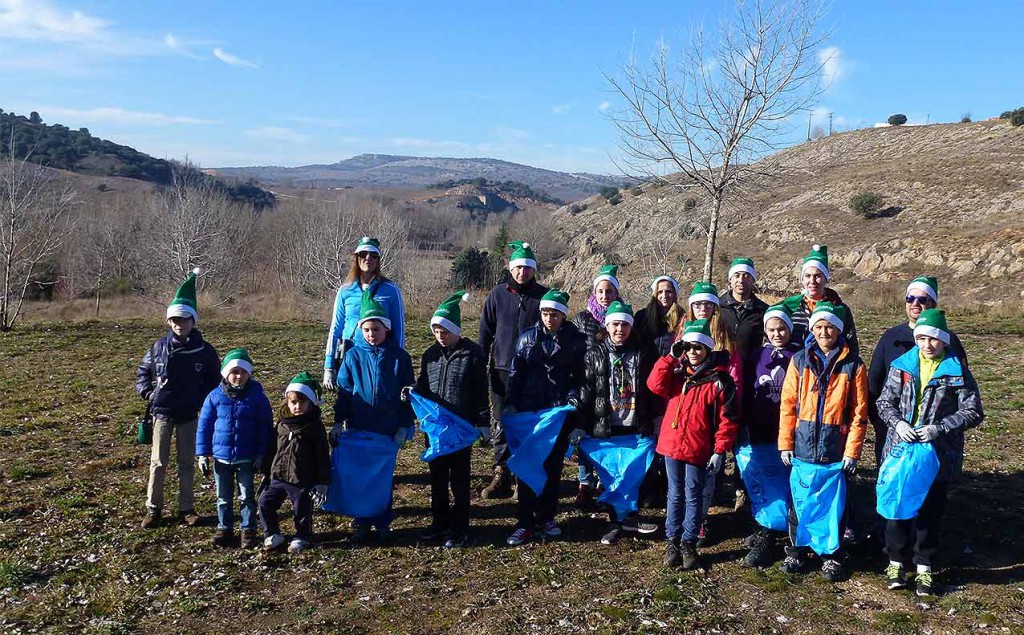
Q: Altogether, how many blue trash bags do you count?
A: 7